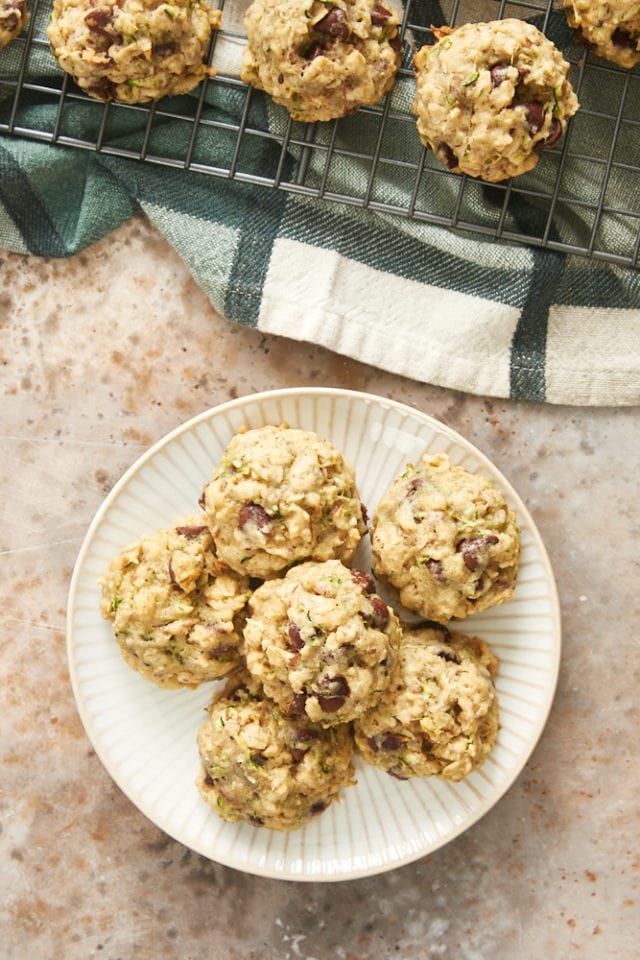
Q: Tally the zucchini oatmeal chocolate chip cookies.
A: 11